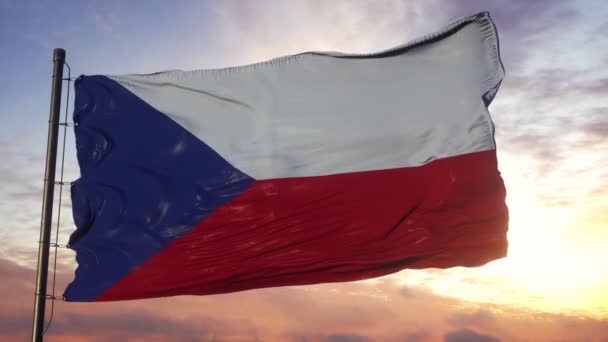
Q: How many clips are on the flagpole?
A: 5